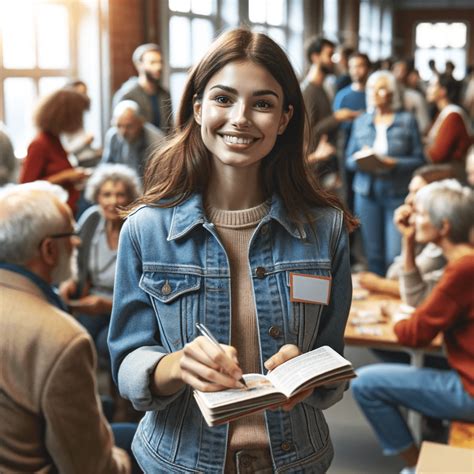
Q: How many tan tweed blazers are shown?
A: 1